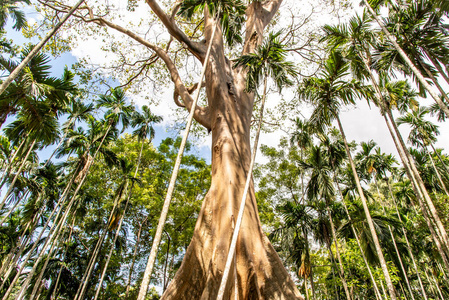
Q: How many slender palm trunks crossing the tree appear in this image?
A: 2